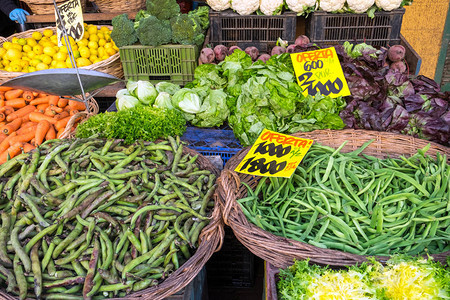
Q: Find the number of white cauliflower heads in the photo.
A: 7